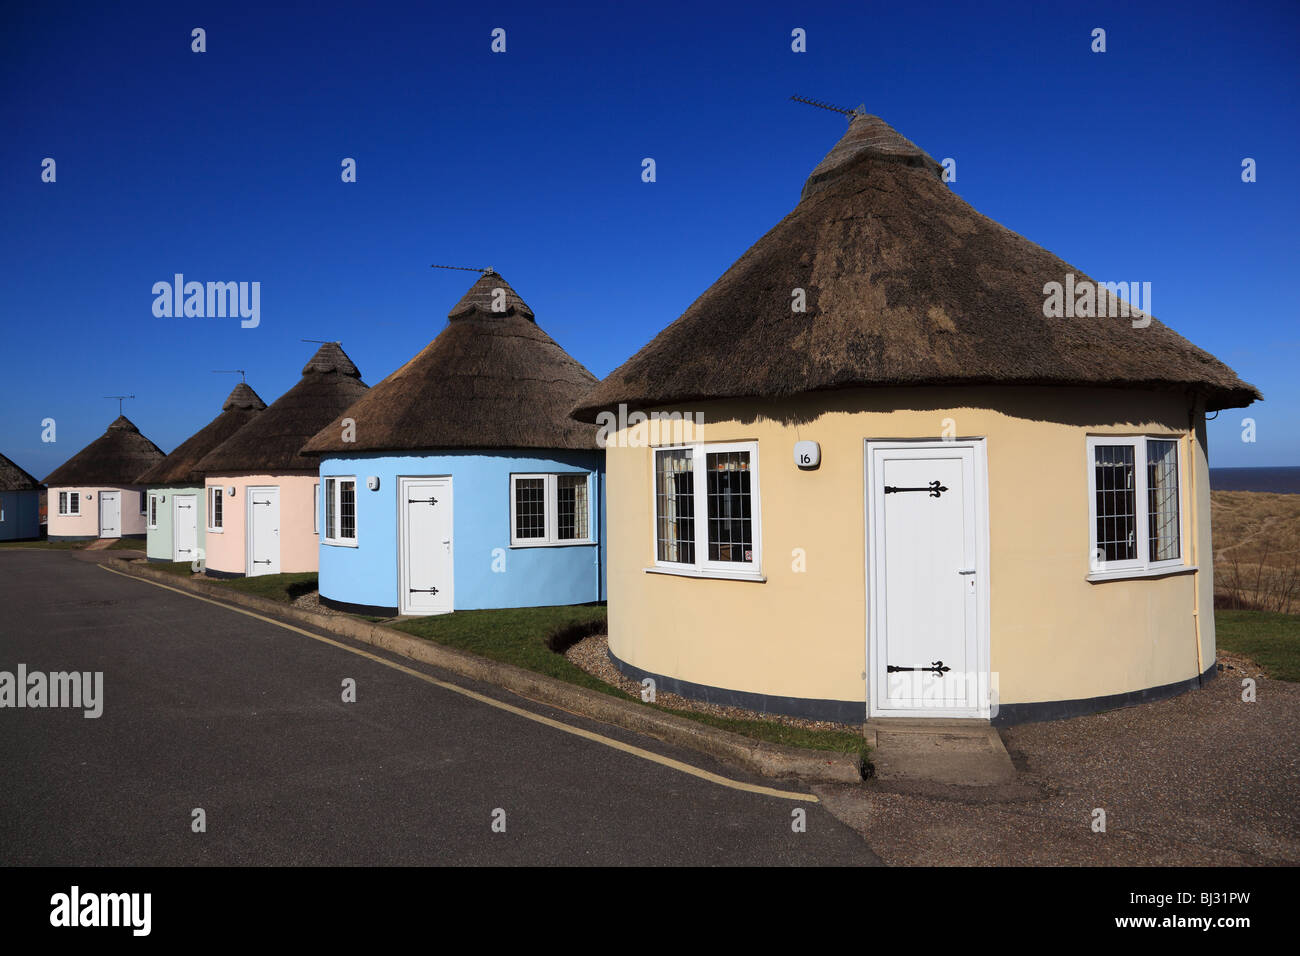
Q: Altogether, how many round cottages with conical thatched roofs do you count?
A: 6